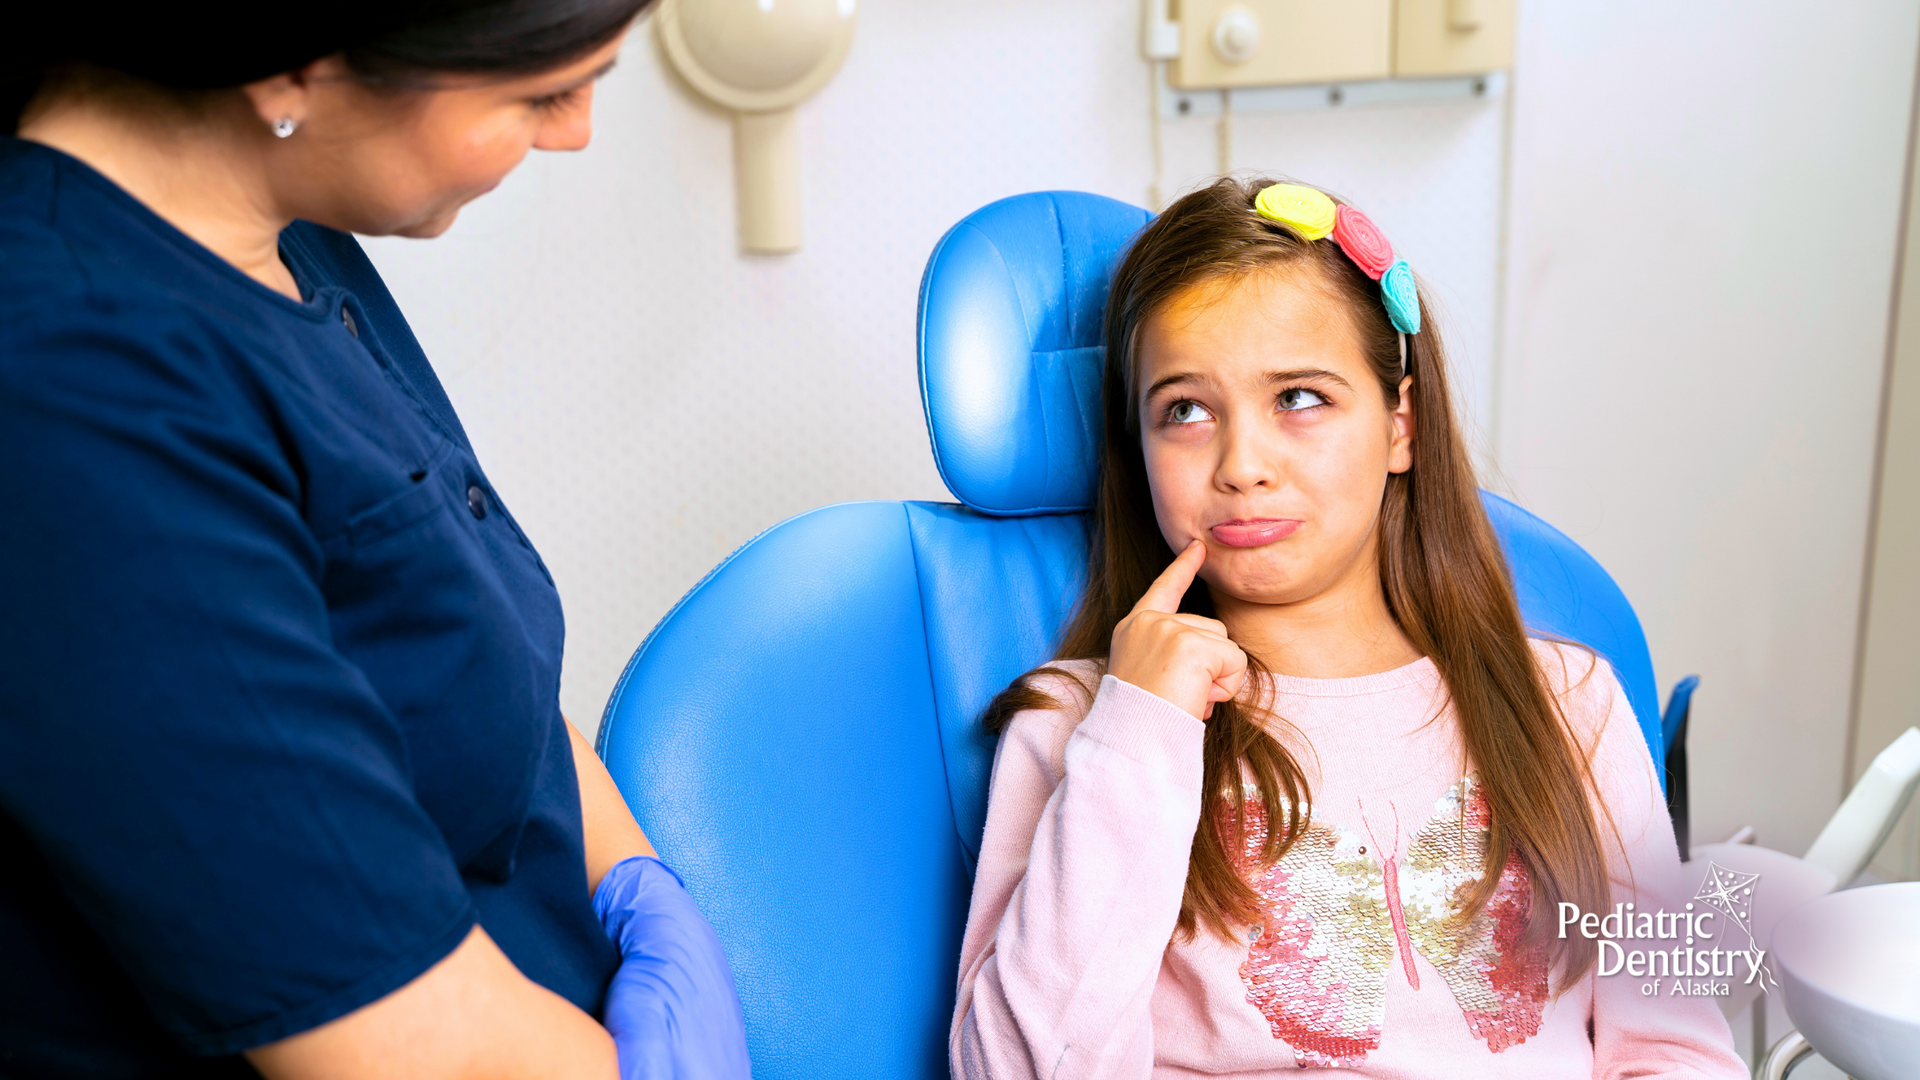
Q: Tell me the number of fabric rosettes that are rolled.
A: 3